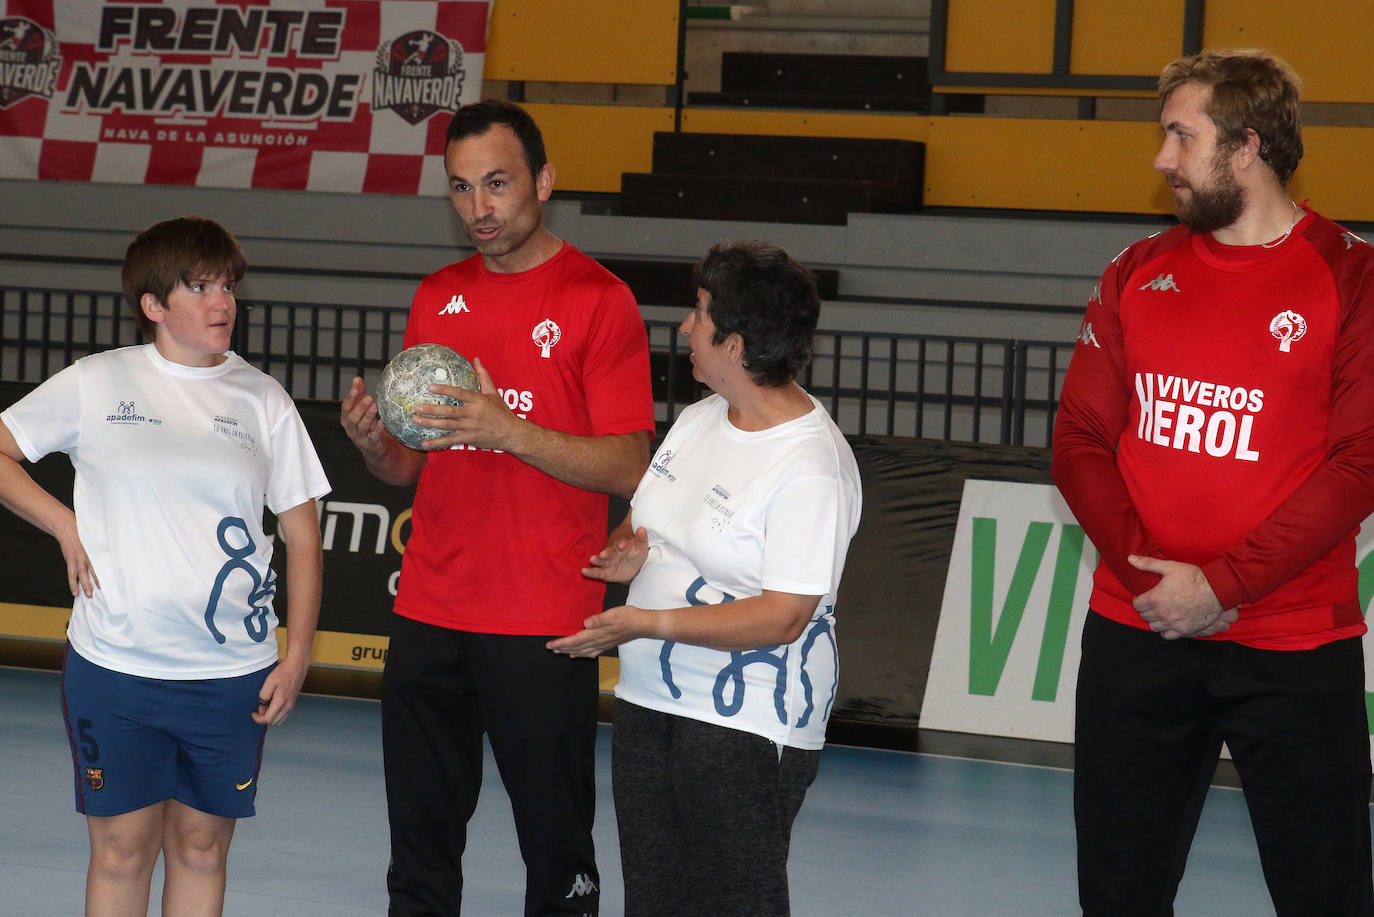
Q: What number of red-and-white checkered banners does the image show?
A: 1